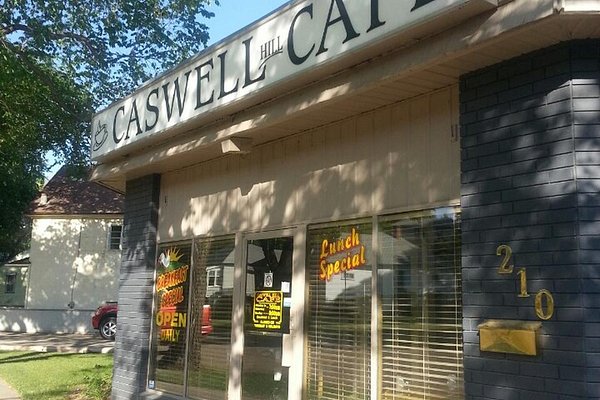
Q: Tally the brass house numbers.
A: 3